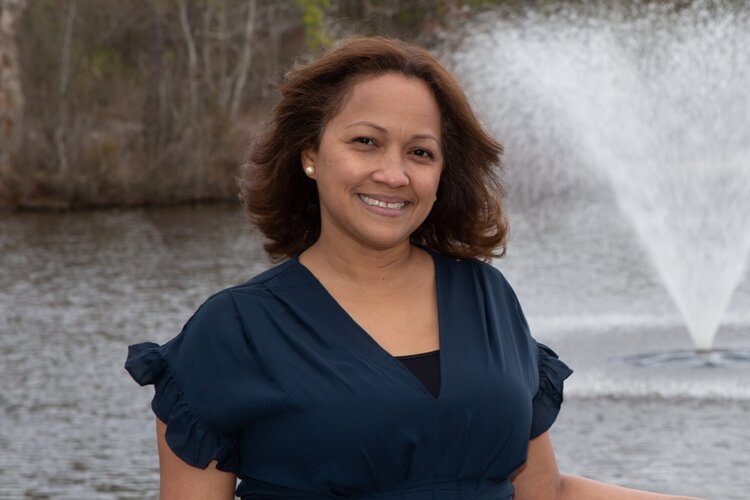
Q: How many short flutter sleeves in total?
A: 2